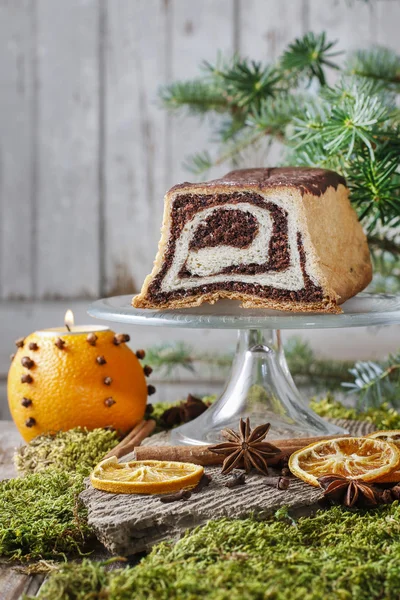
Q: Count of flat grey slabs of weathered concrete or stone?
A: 1